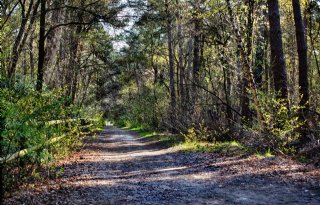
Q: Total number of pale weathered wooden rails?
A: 2